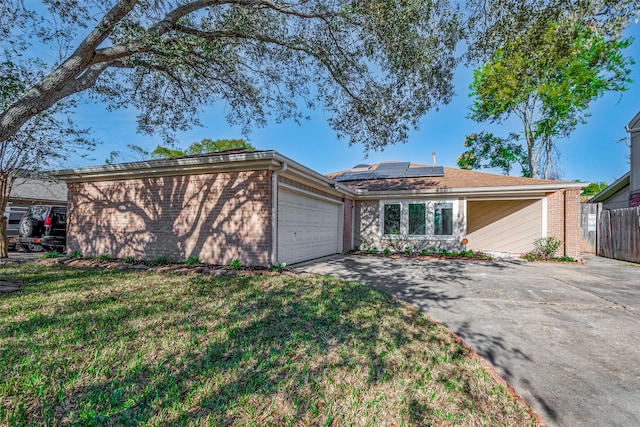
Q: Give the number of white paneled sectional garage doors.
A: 1